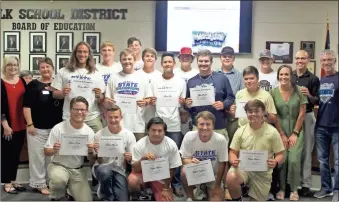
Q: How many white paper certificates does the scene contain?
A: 10